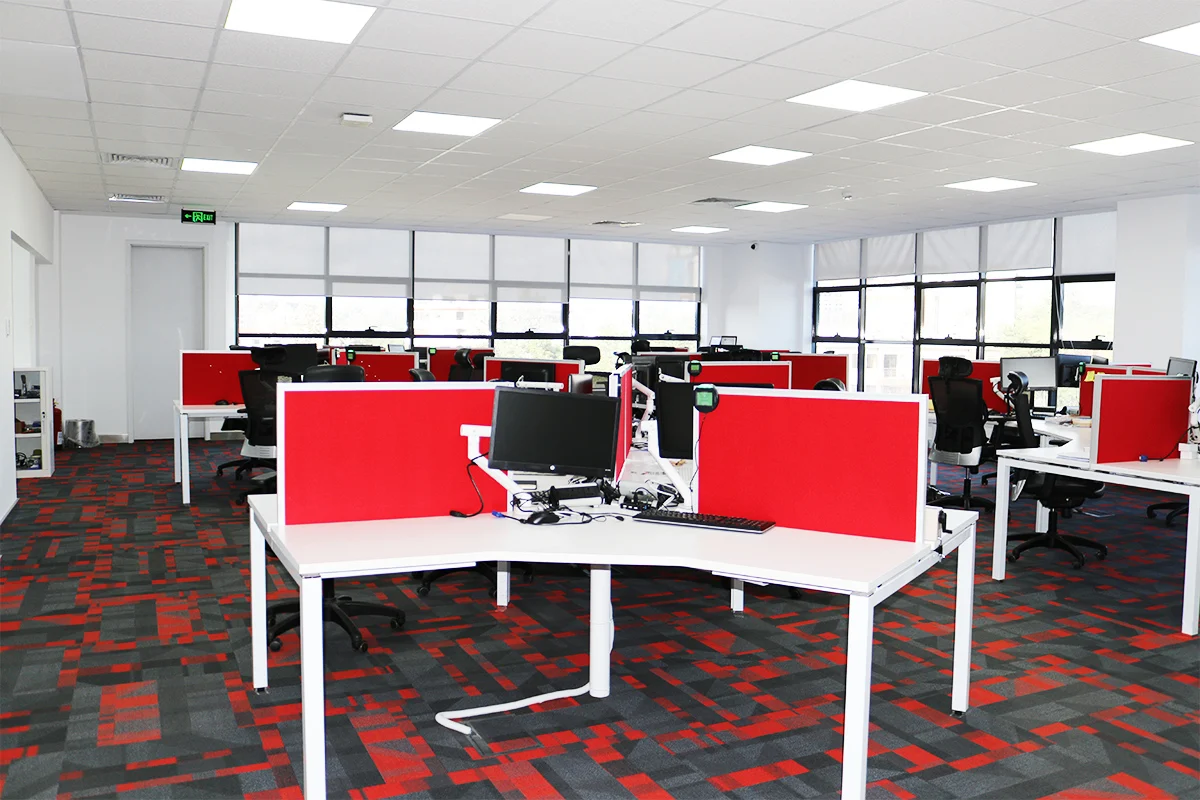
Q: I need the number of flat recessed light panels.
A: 12